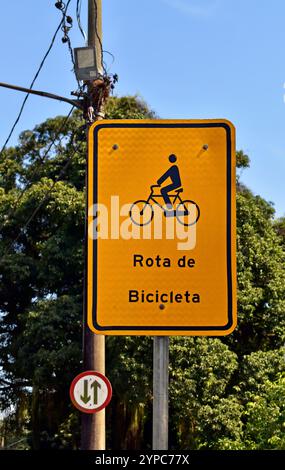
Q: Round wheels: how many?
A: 2